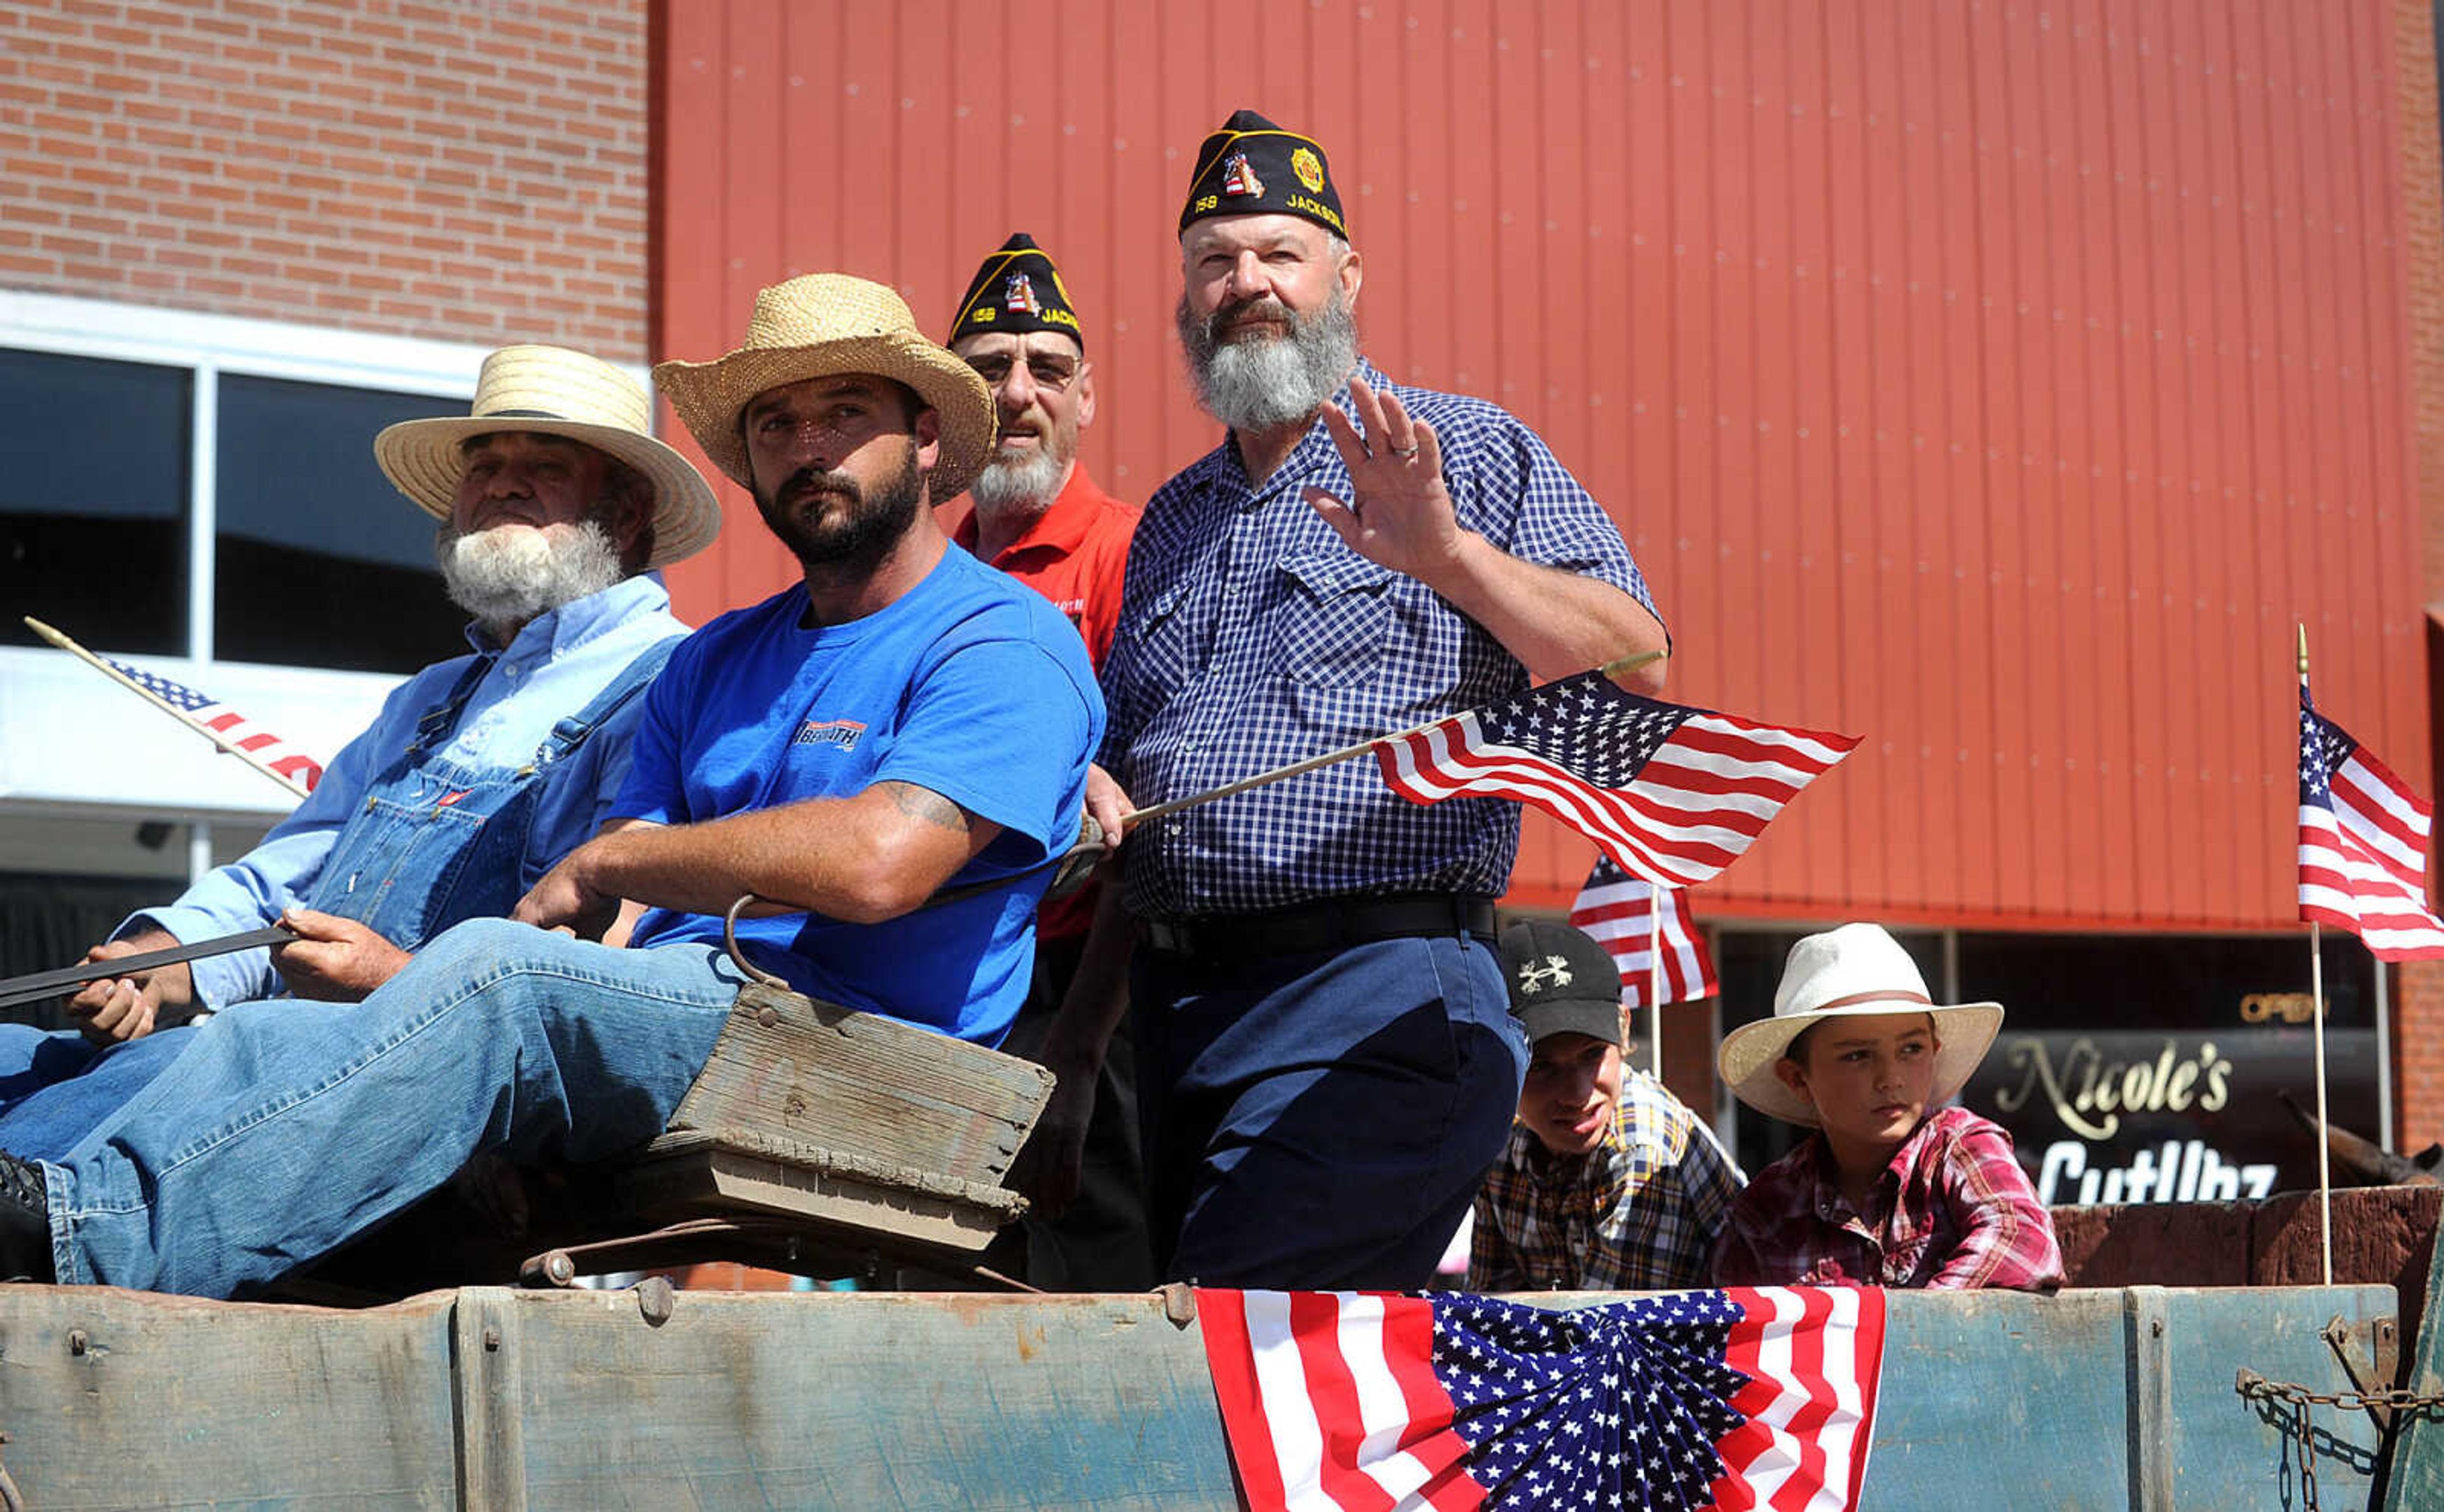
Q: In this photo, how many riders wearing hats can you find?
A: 6